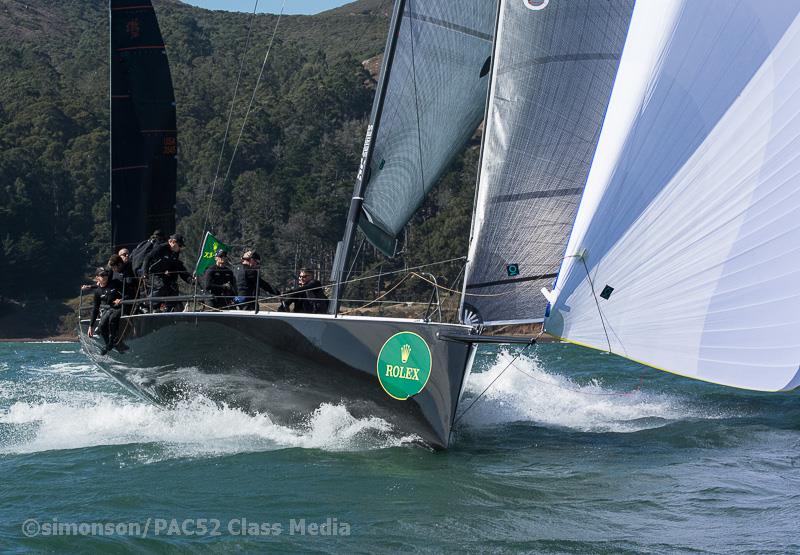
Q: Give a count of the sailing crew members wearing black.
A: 8